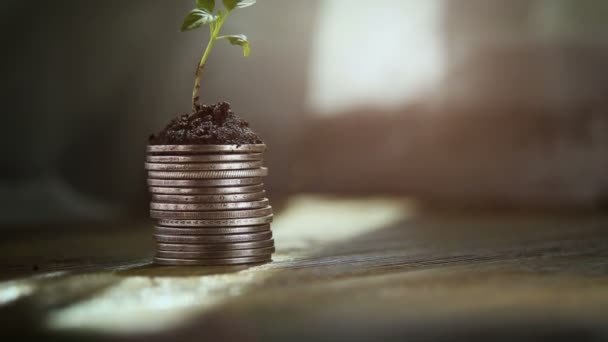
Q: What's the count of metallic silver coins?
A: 15